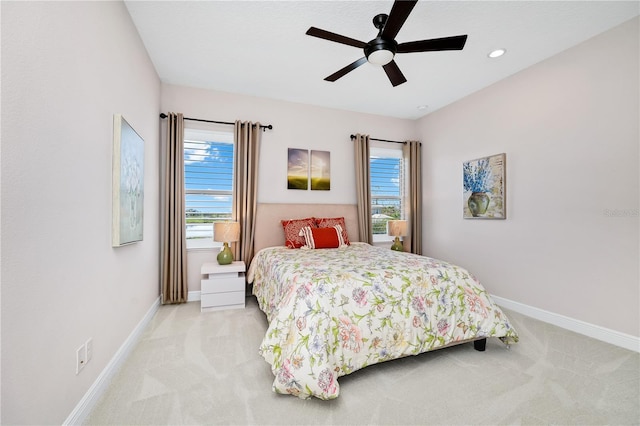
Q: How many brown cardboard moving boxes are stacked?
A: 0